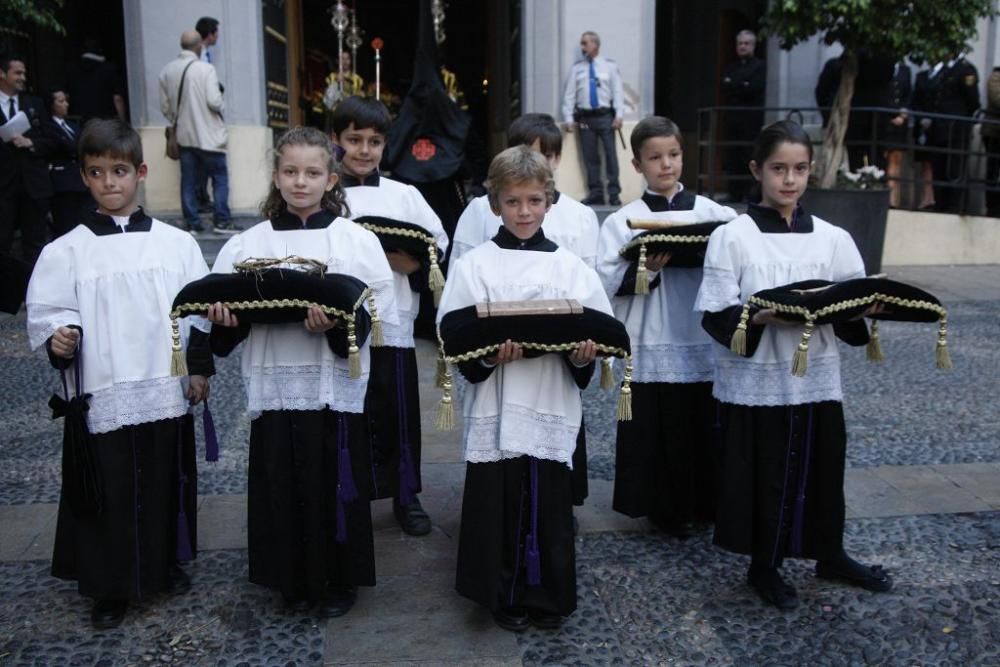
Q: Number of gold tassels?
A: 13